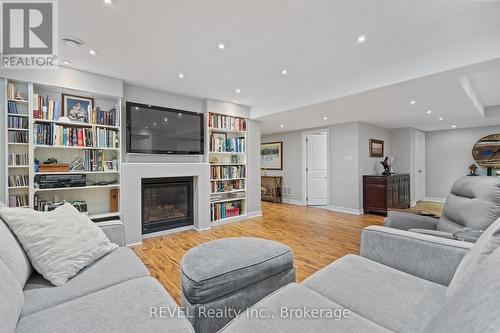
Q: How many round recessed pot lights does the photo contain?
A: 15